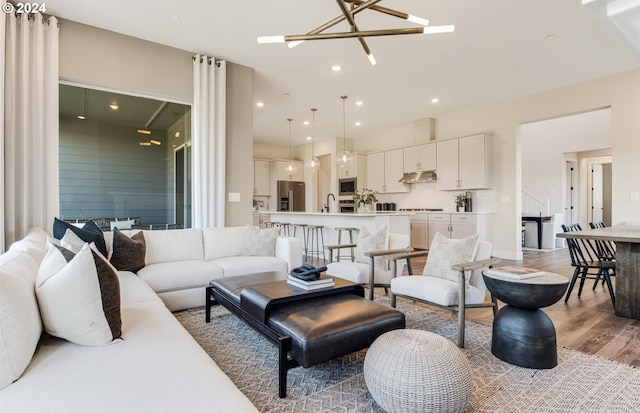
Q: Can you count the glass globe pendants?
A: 3